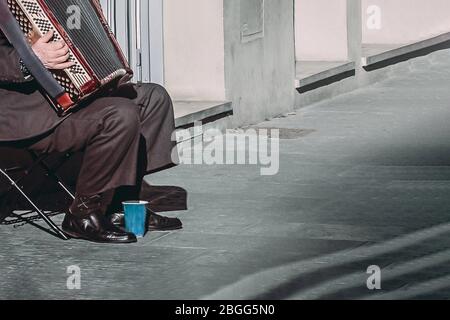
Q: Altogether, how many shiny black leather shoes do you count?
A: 2